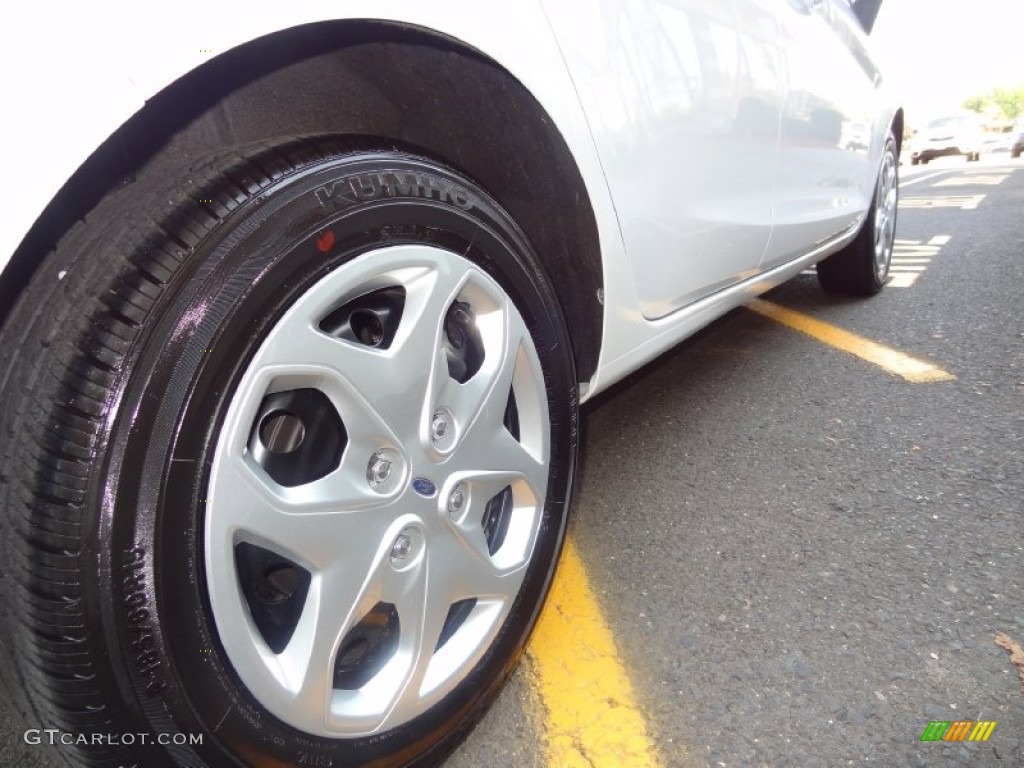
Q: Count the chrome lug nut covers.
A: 4